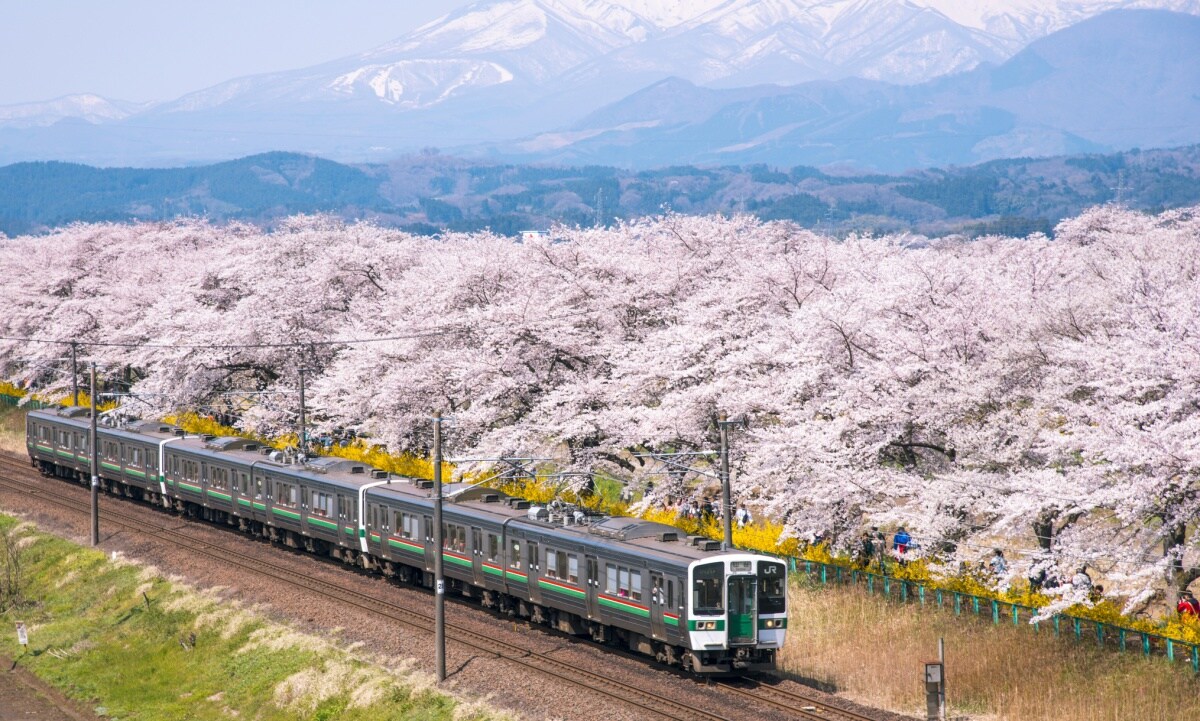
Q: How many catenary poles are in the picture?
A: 5